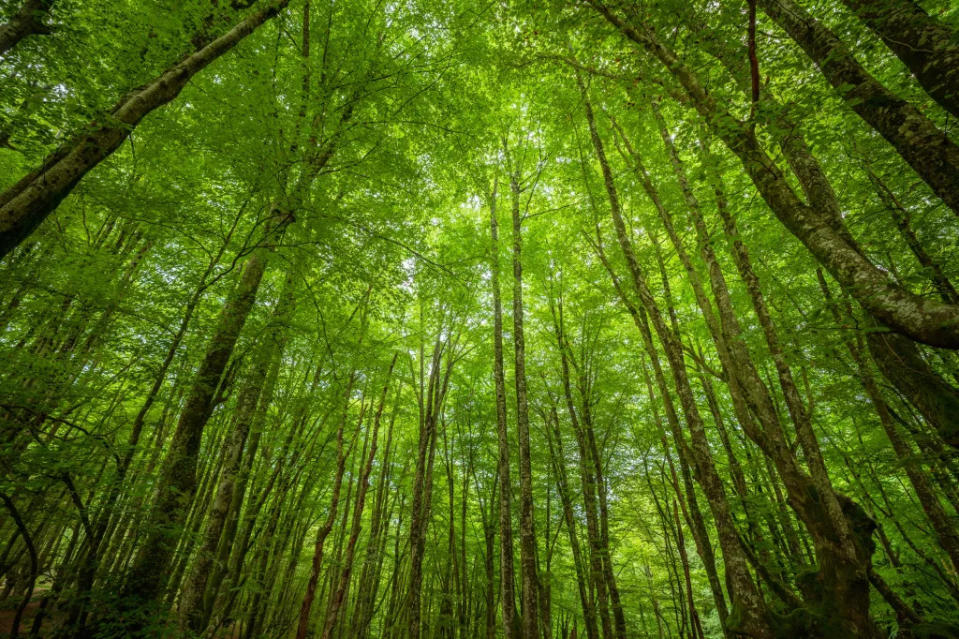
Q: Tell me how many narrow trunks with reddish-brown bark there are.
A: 2